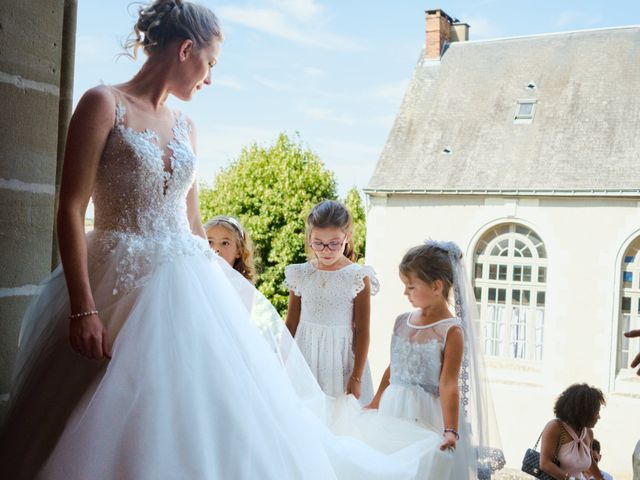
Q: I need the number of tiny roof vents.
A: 2